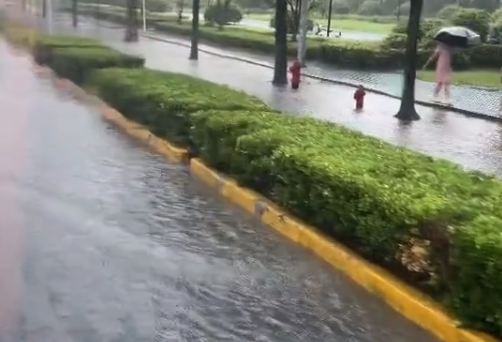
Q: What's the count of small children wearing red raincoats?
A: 0